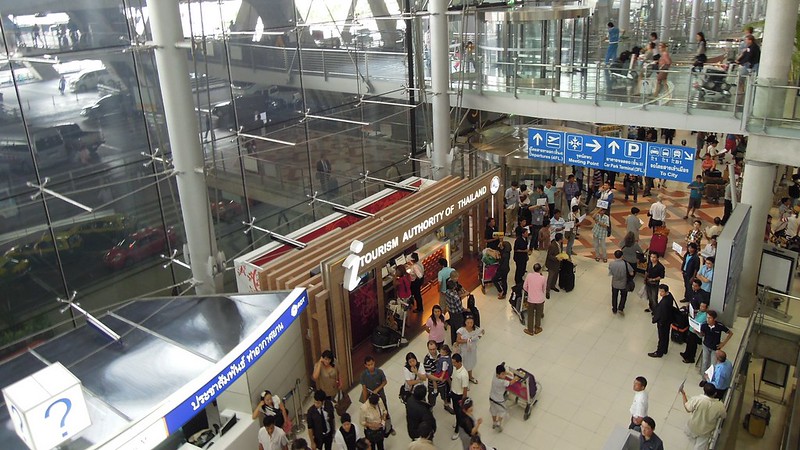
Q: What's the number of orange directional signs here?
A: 0